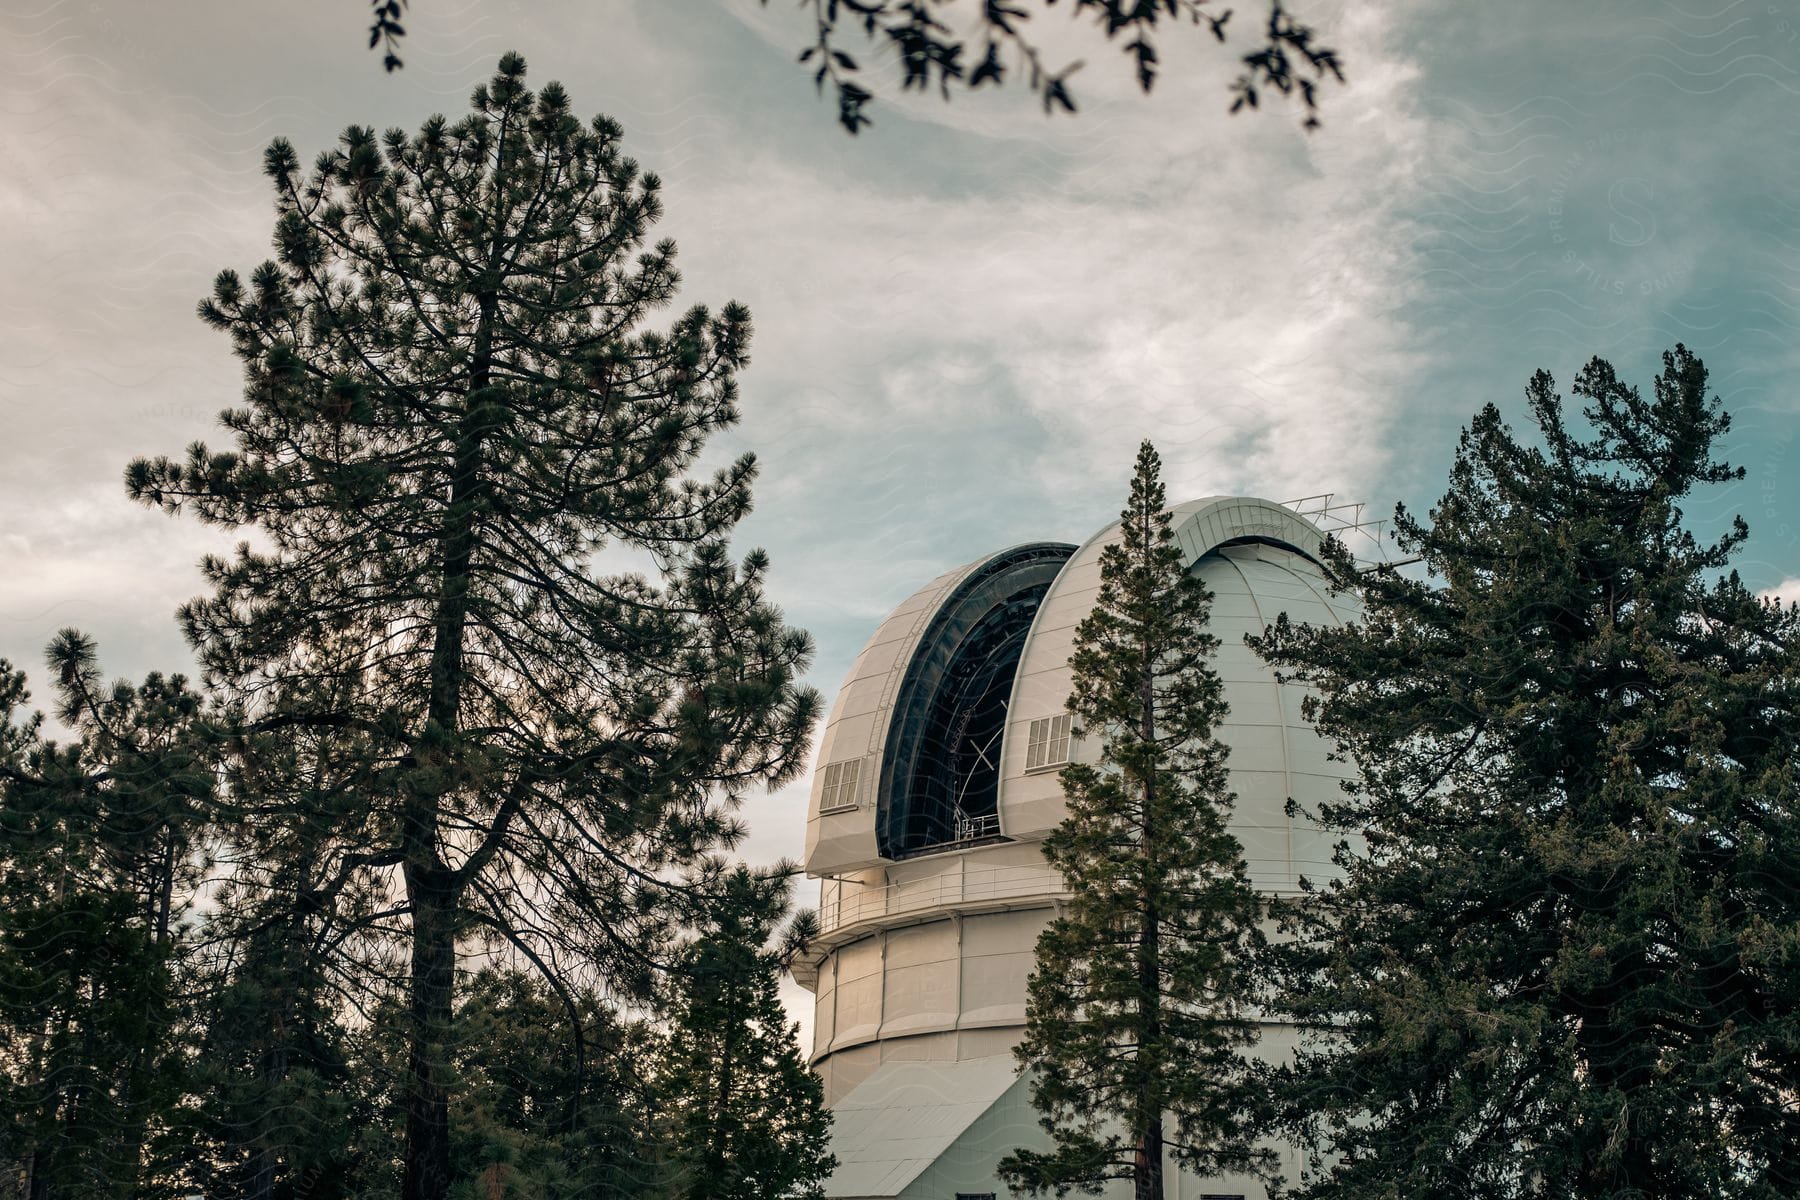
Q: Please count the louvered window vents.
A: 2